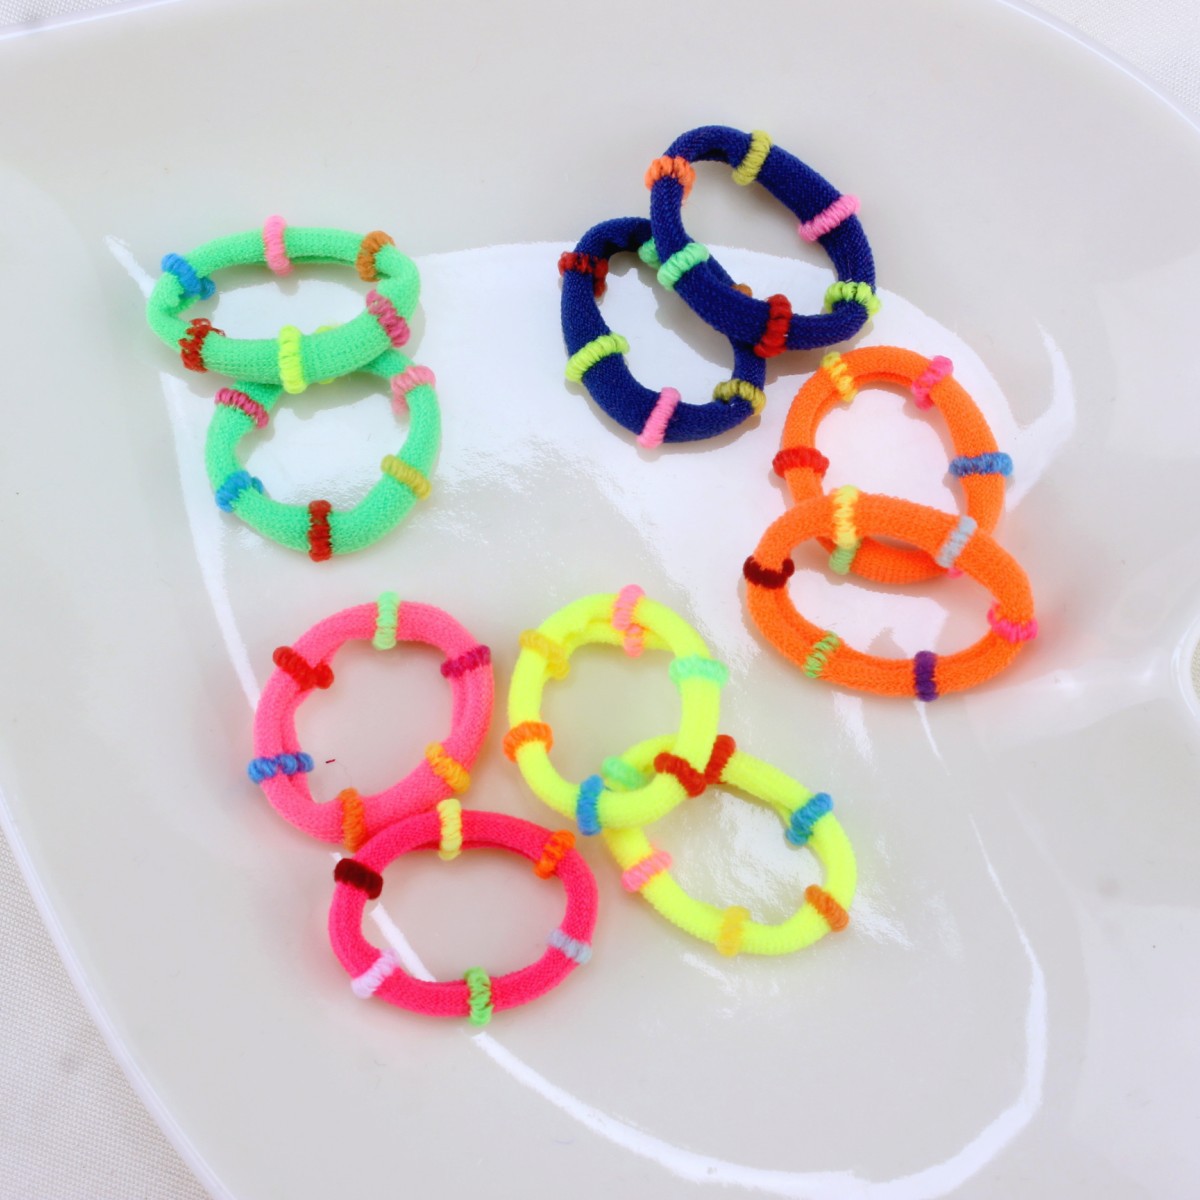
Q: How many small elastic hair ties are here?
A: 10